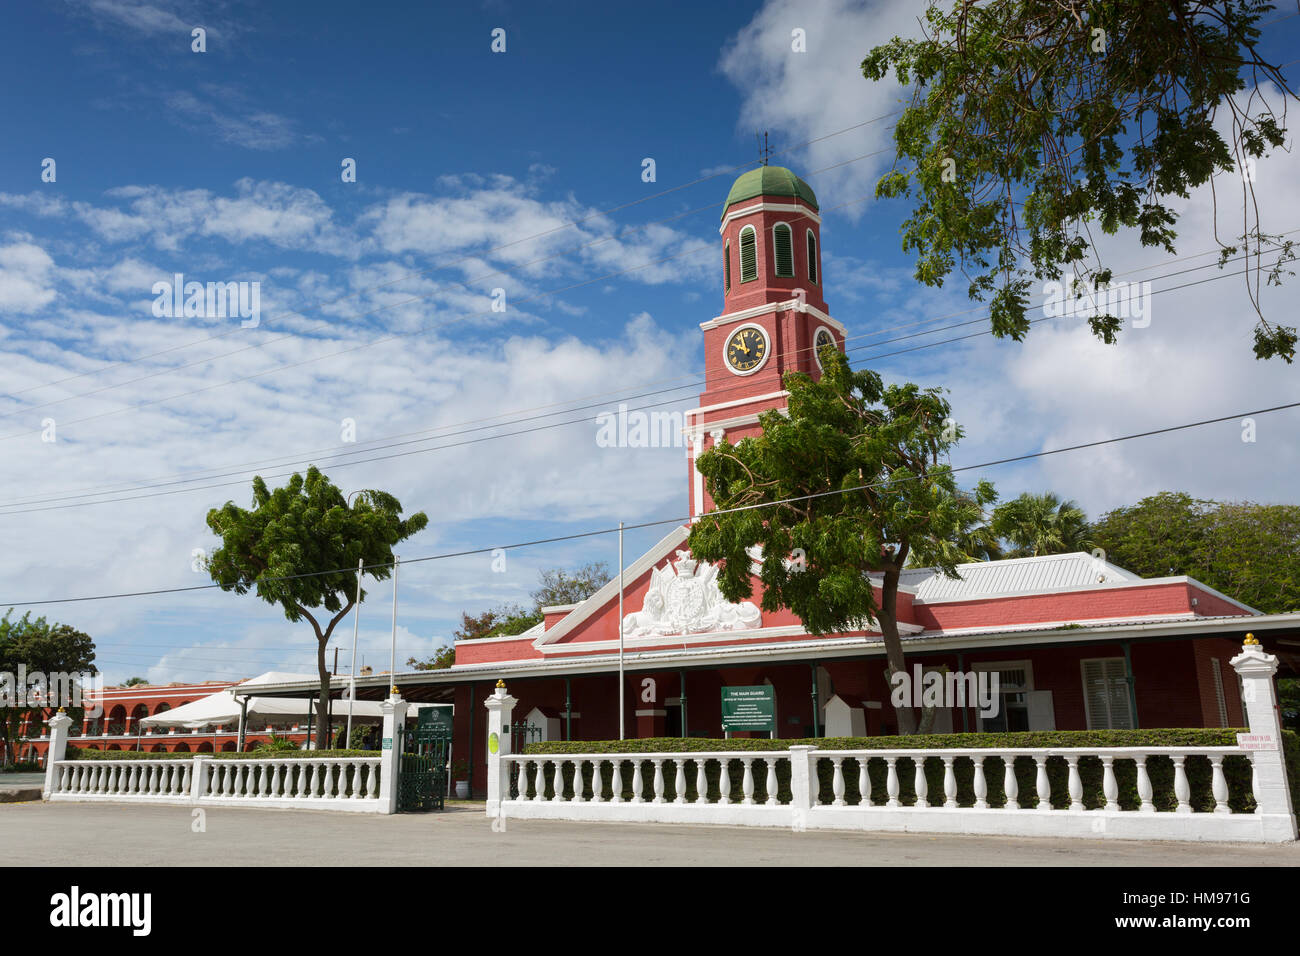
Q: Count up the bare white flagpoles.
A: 3